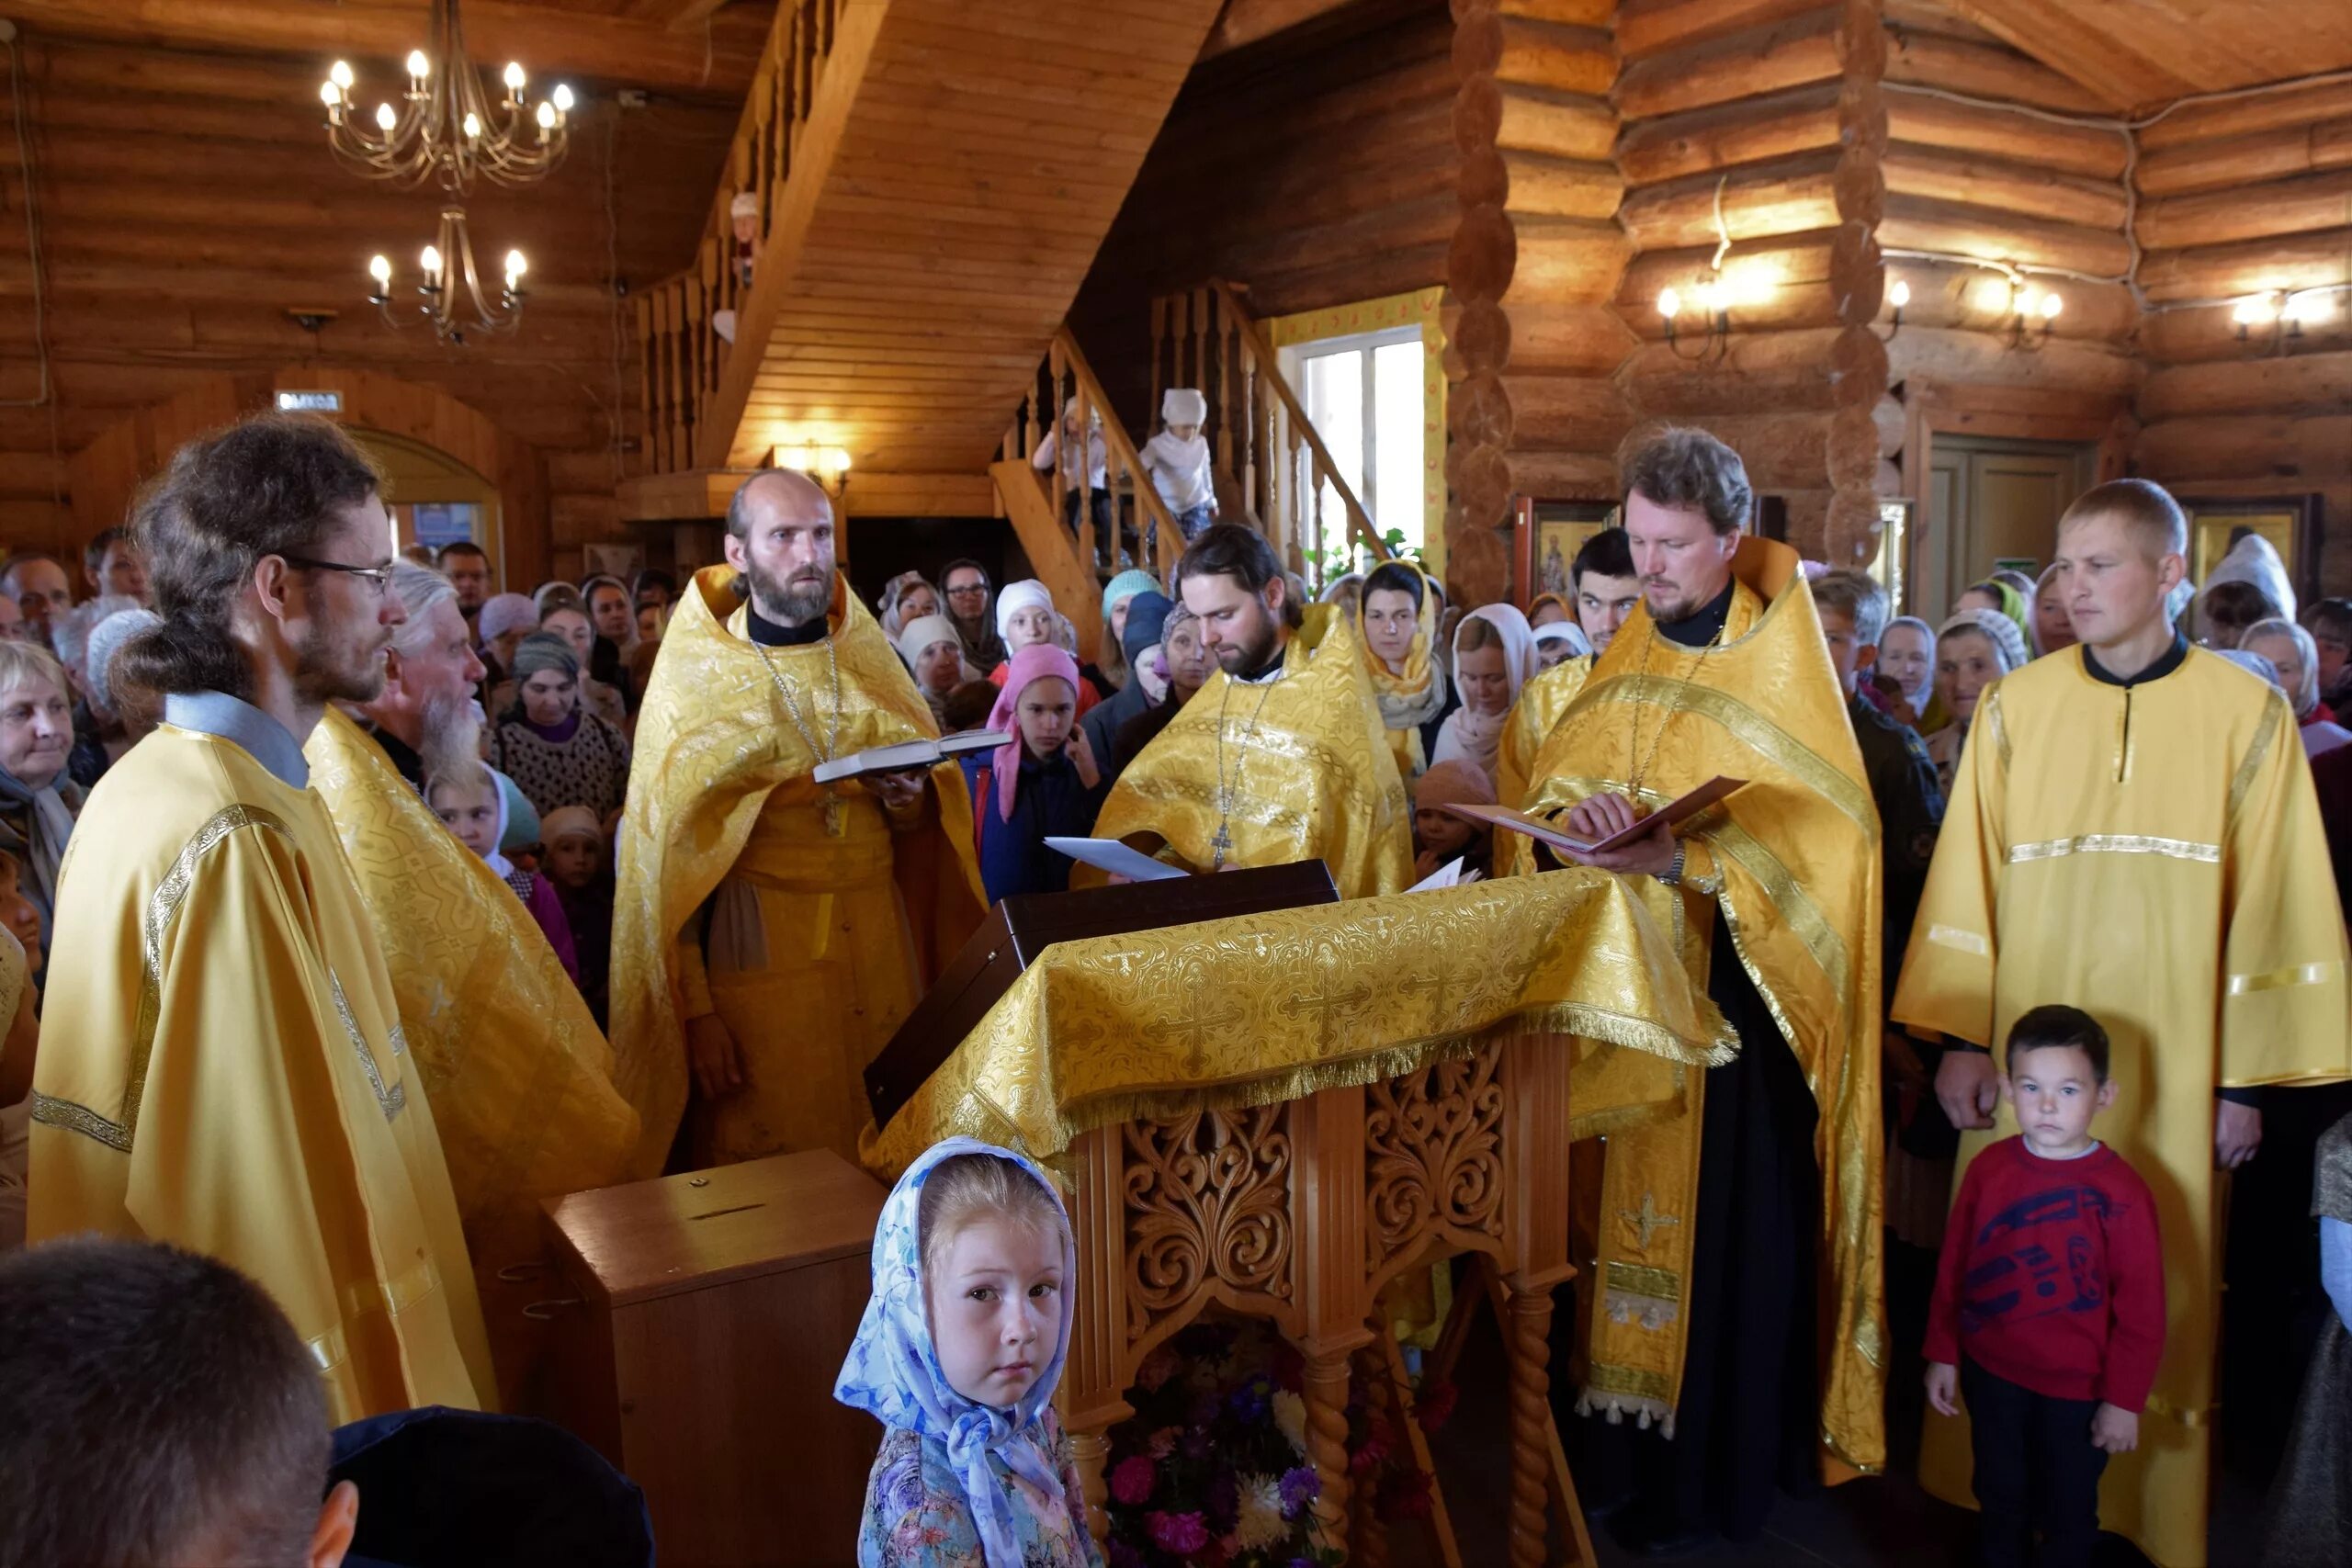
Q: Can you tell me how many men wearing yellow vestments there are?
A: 7